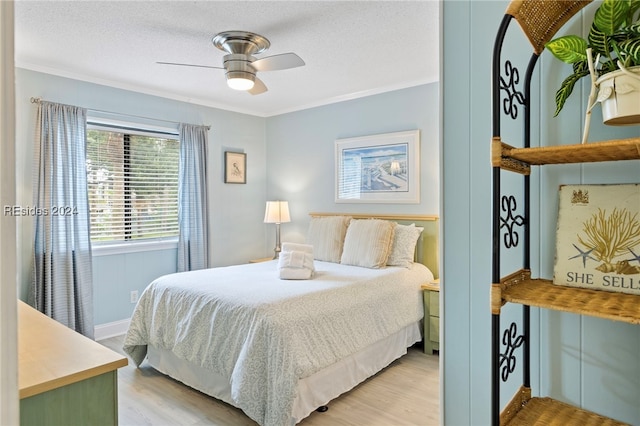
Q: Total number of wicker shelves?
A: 3